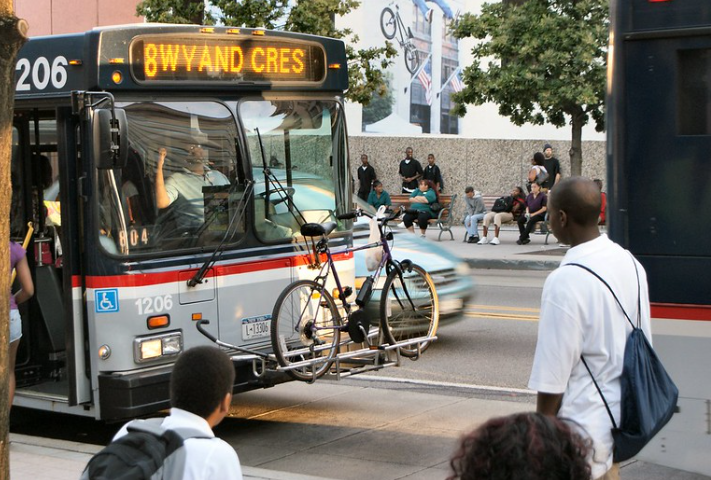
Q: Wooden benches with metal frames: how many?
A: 2